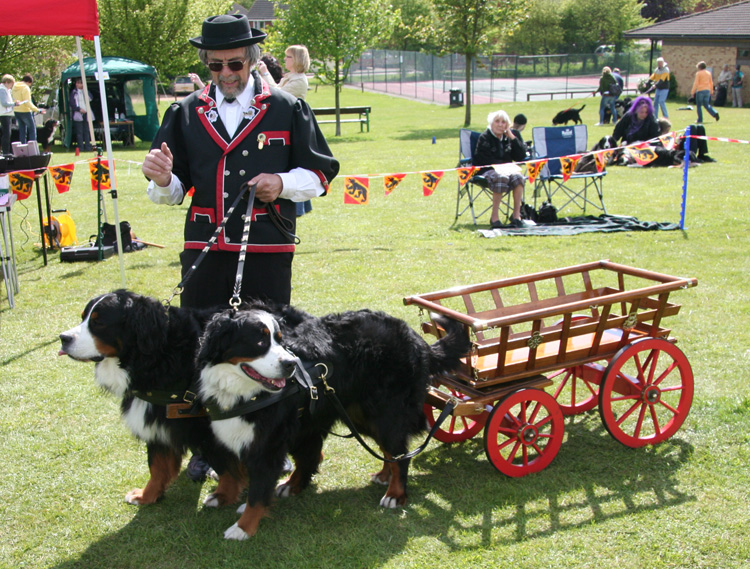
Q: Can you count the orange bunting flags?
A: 12